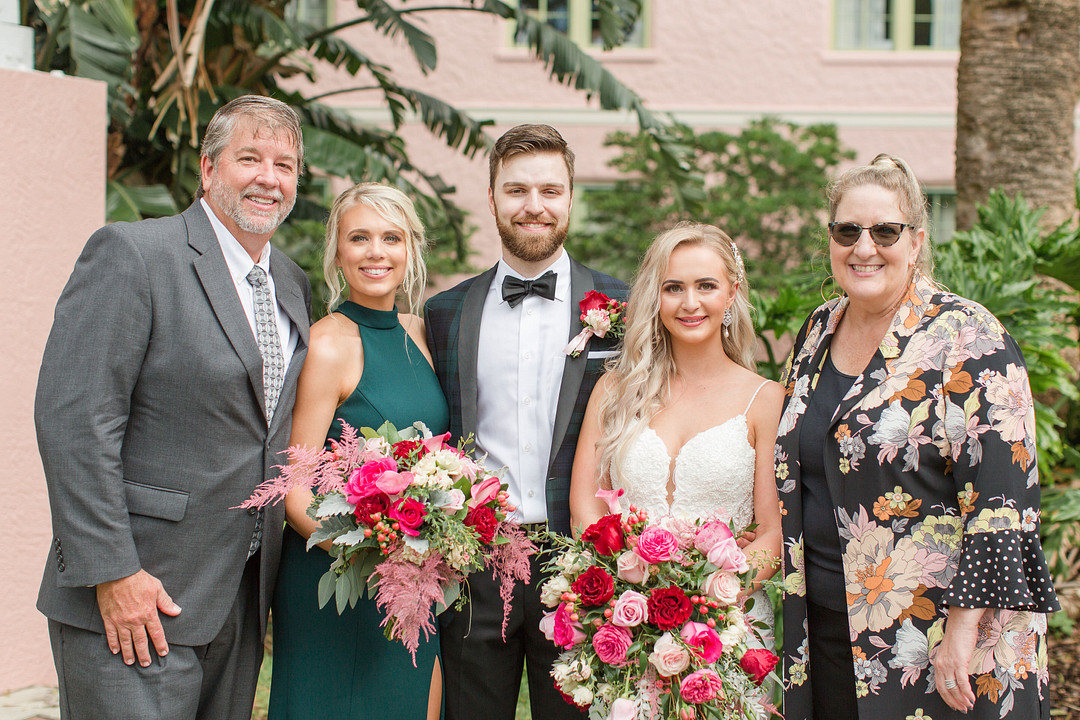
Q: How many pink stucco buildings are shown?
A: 1